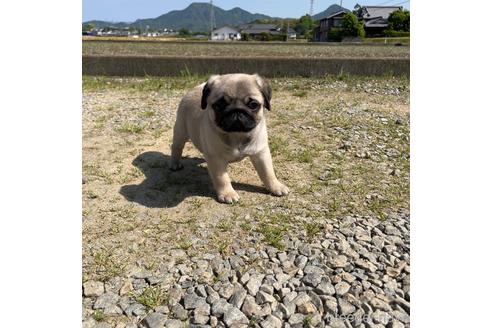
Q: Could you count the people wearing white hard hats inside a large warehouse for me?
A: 0